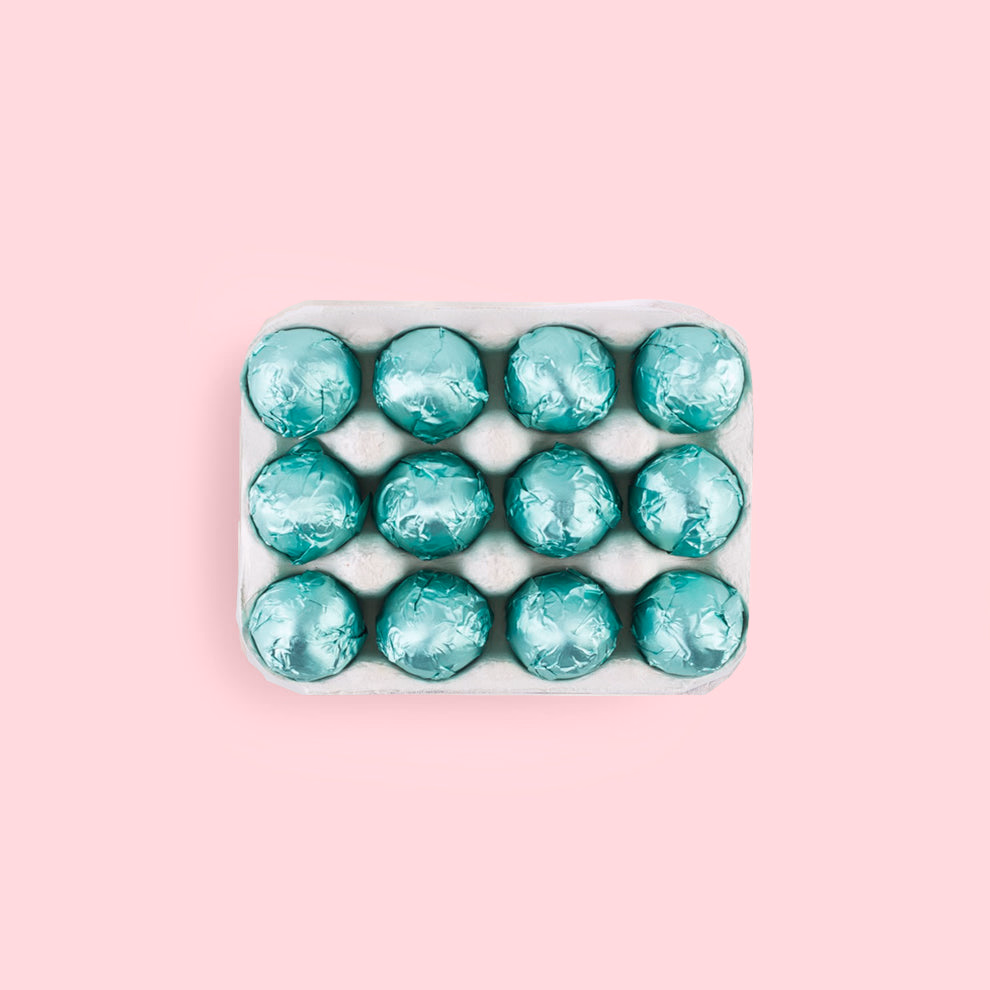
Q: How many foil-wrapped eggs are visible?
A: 12